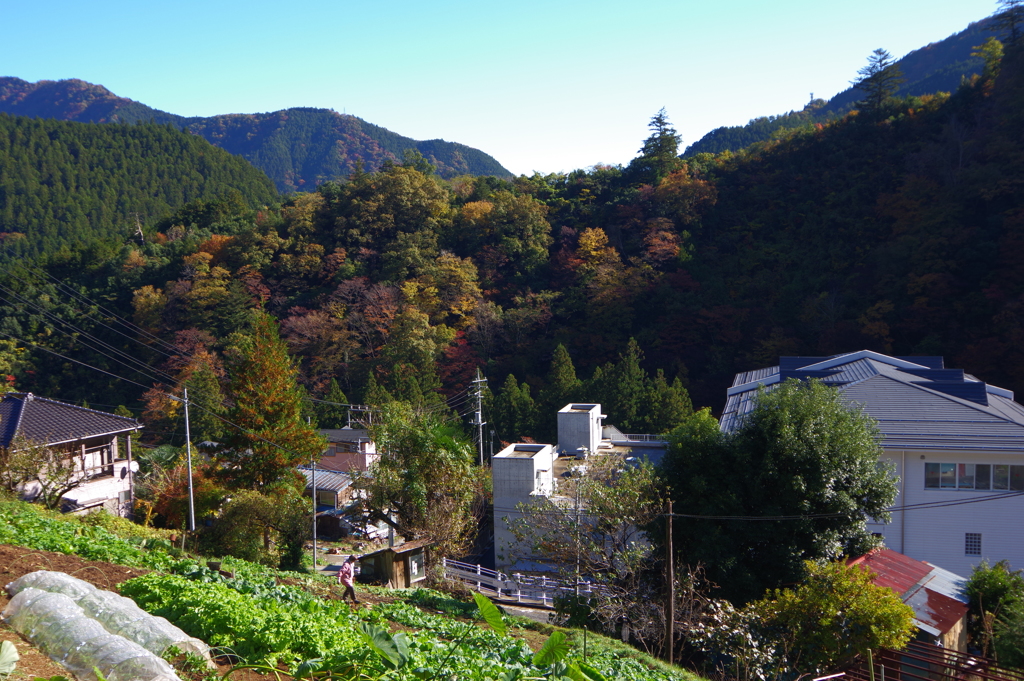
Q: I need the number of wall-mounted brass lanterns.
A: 0